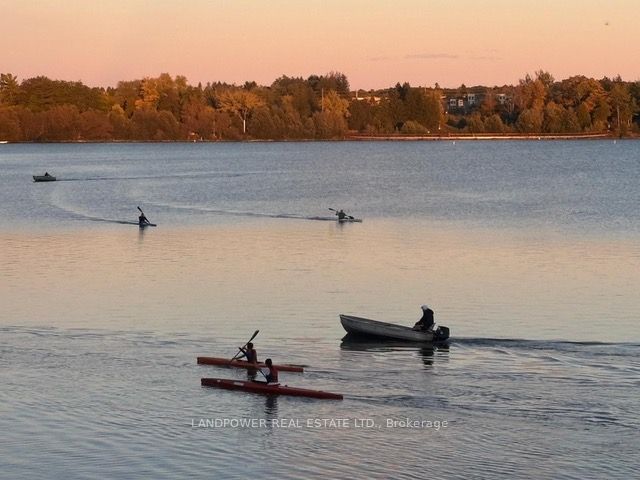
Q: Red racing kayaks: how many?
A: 2